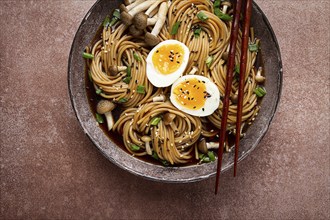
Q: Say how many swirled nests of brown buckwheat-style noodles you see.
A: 4